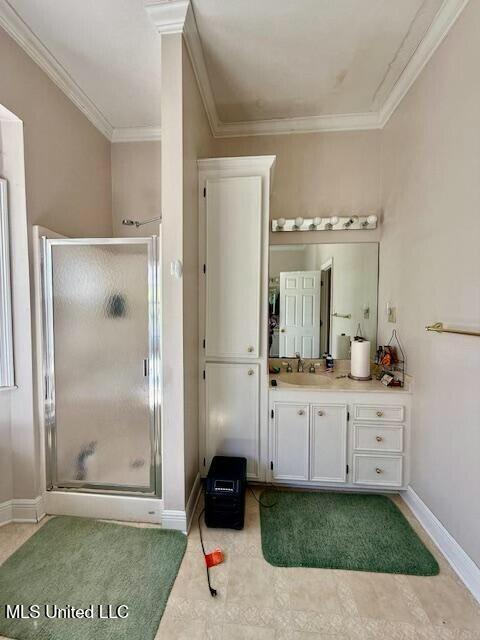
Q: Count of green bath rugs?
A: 2